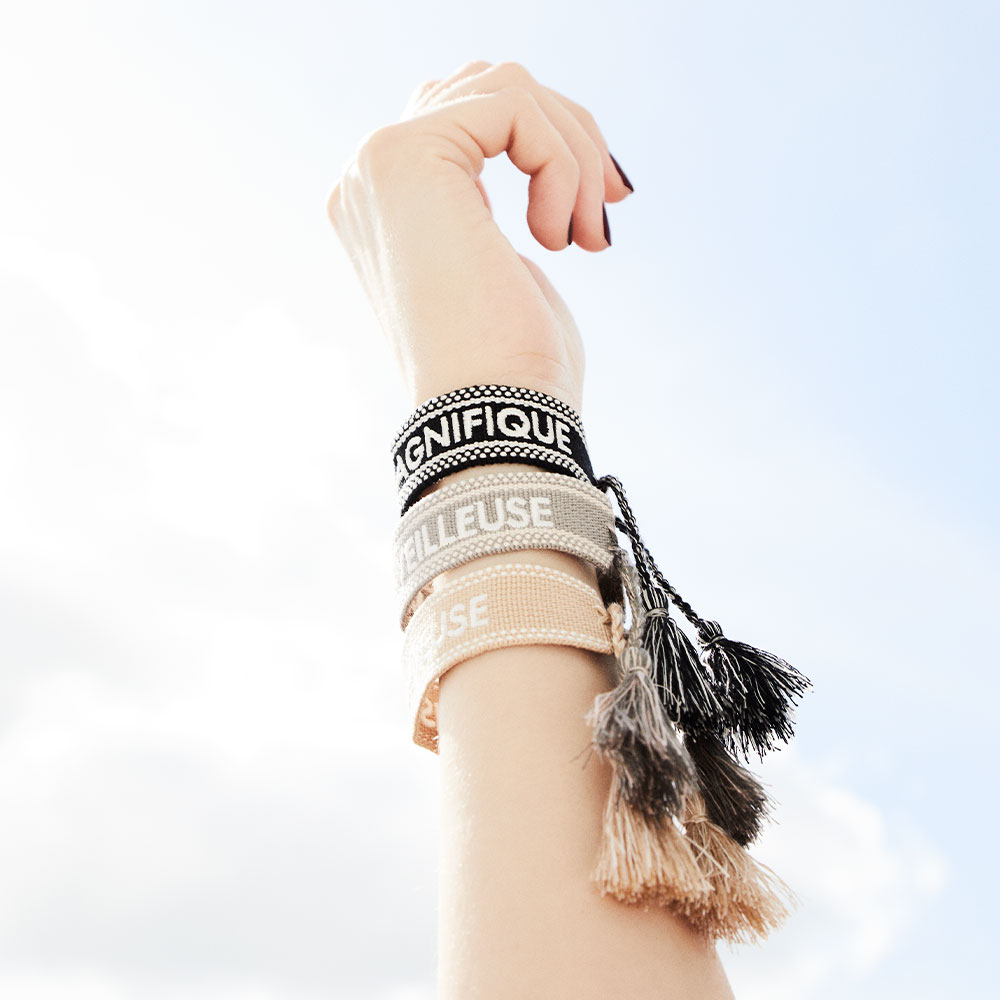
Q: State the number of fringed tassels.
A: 6